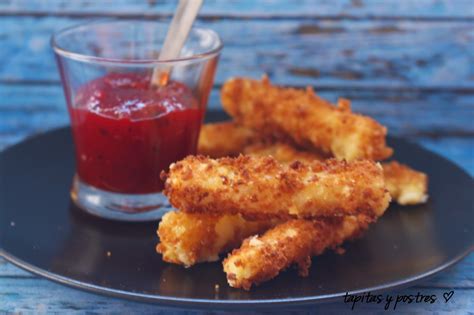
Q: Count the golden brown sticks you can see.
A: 6